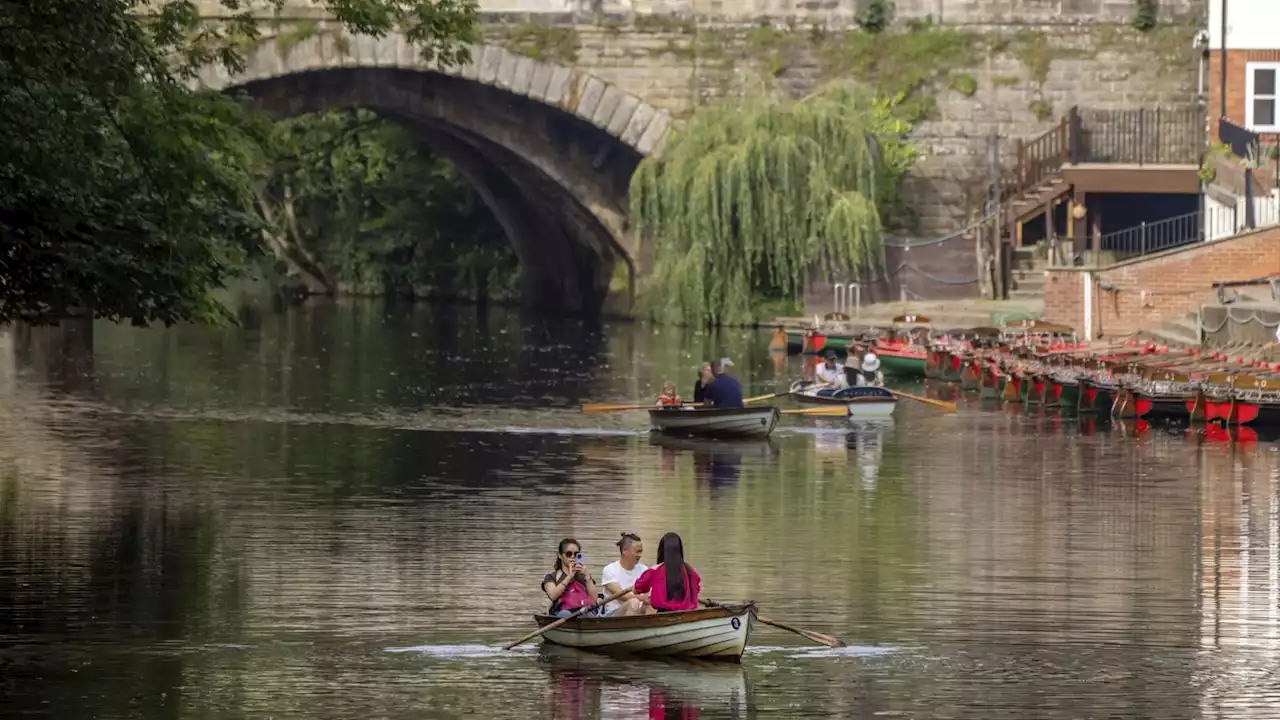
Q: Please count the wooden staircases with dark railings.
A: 1